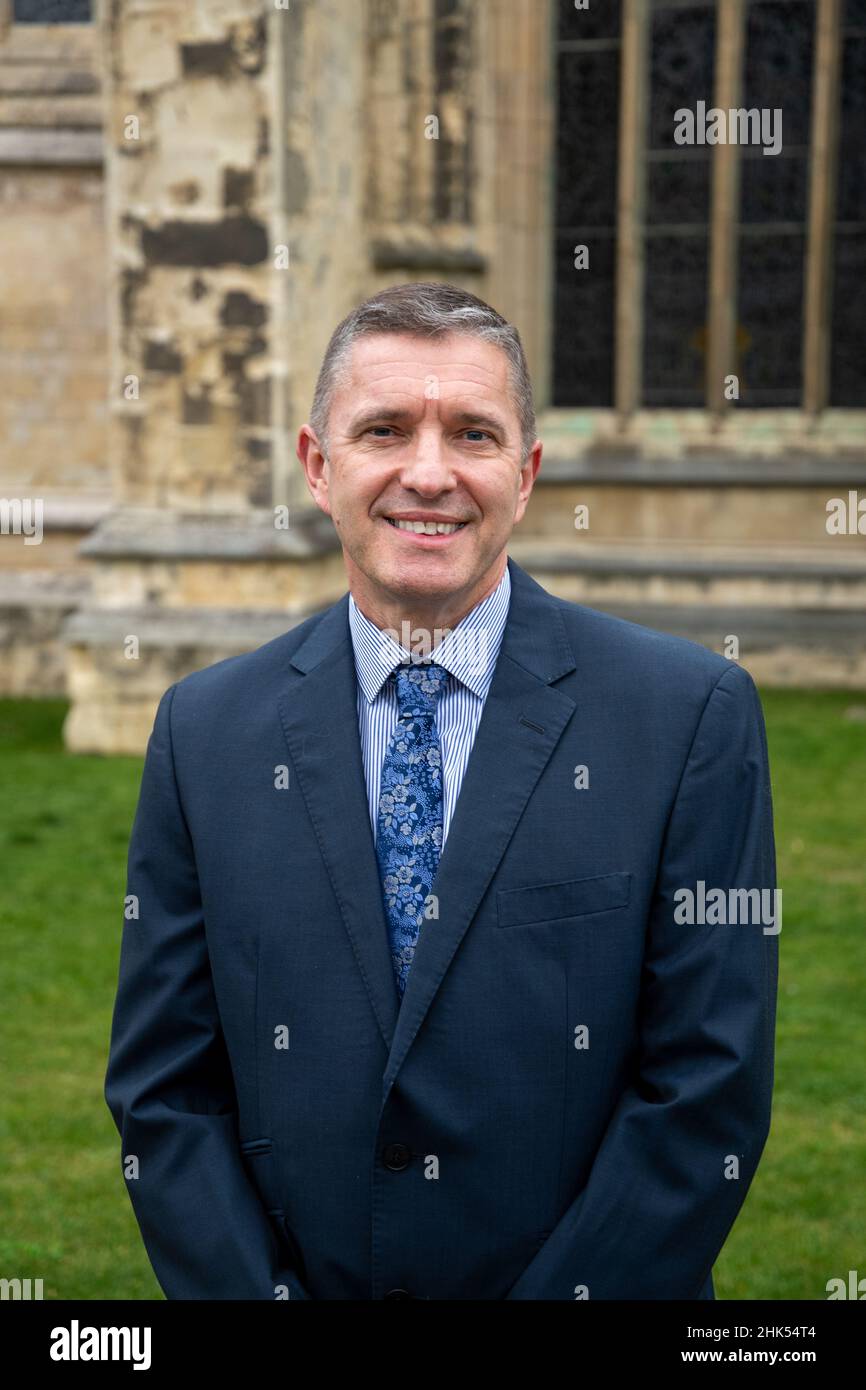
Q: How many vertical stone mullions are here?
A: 3